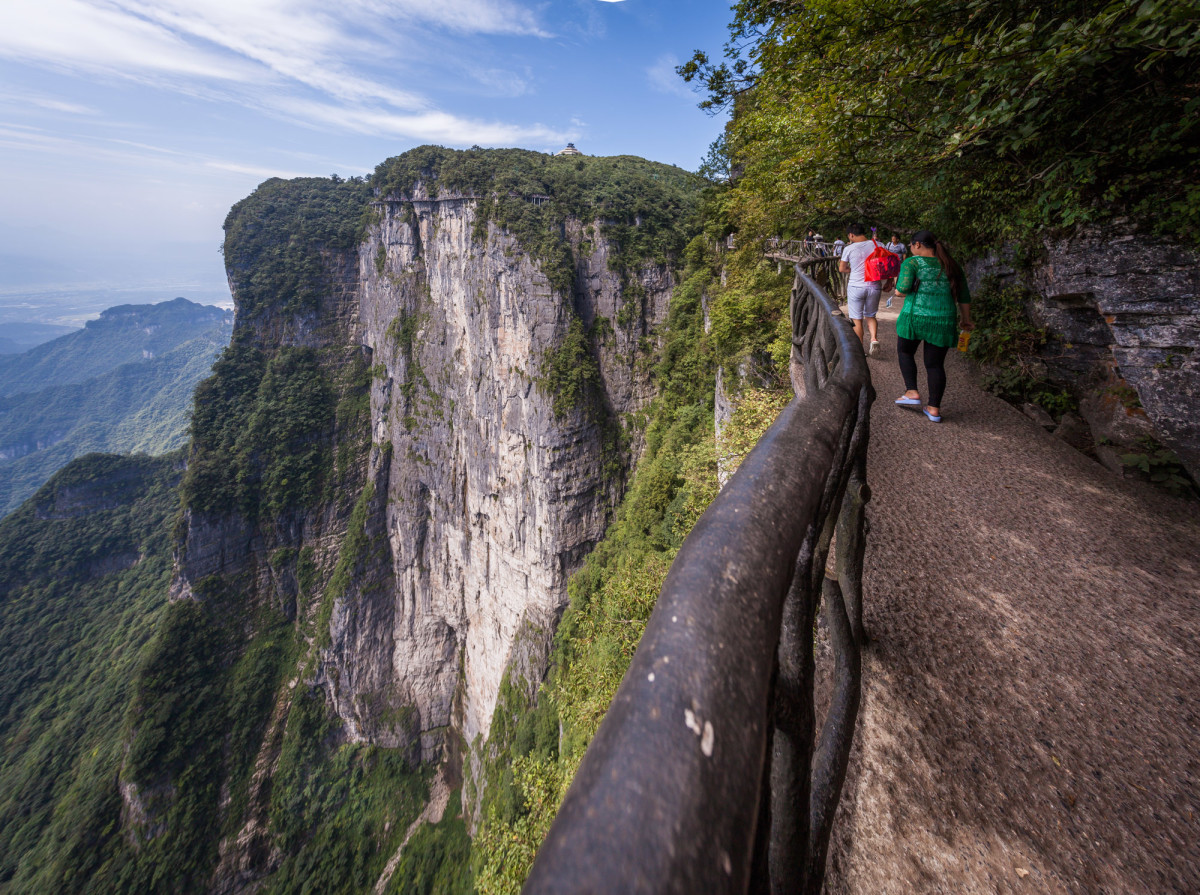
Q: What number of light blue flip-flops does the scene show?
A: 2